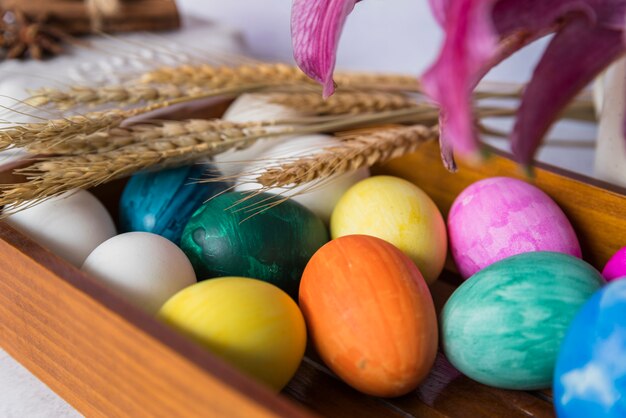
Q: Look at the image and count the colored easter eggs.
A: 9